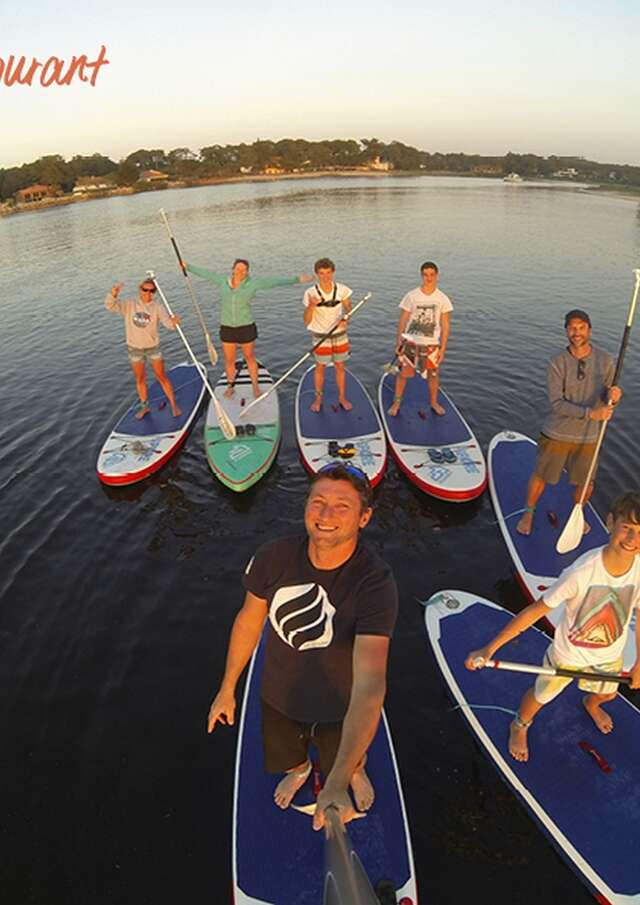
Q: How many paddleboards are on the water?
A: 7